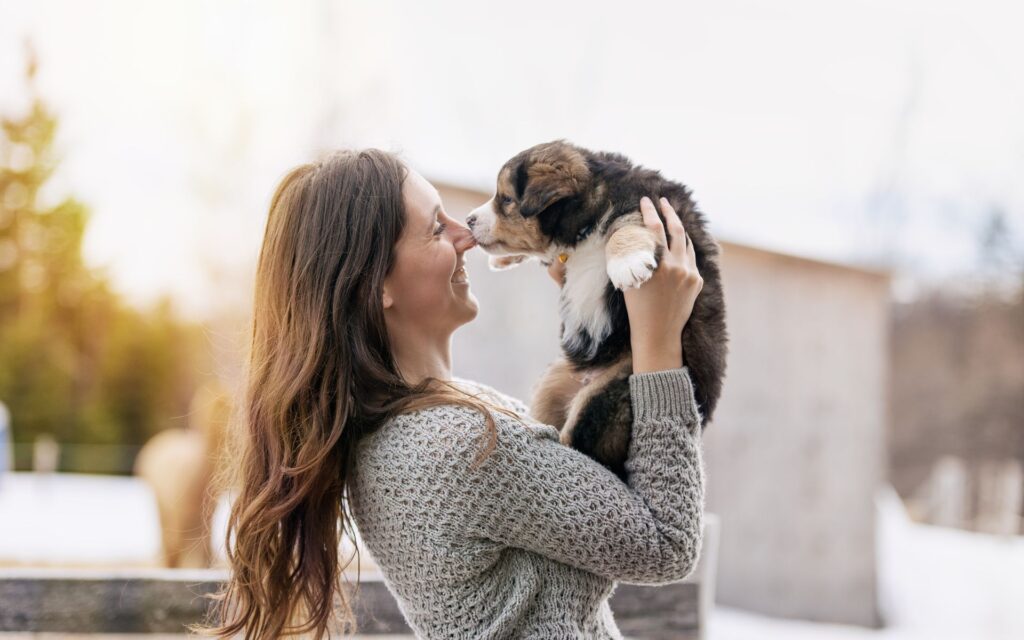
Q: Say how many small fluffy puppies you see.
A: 1